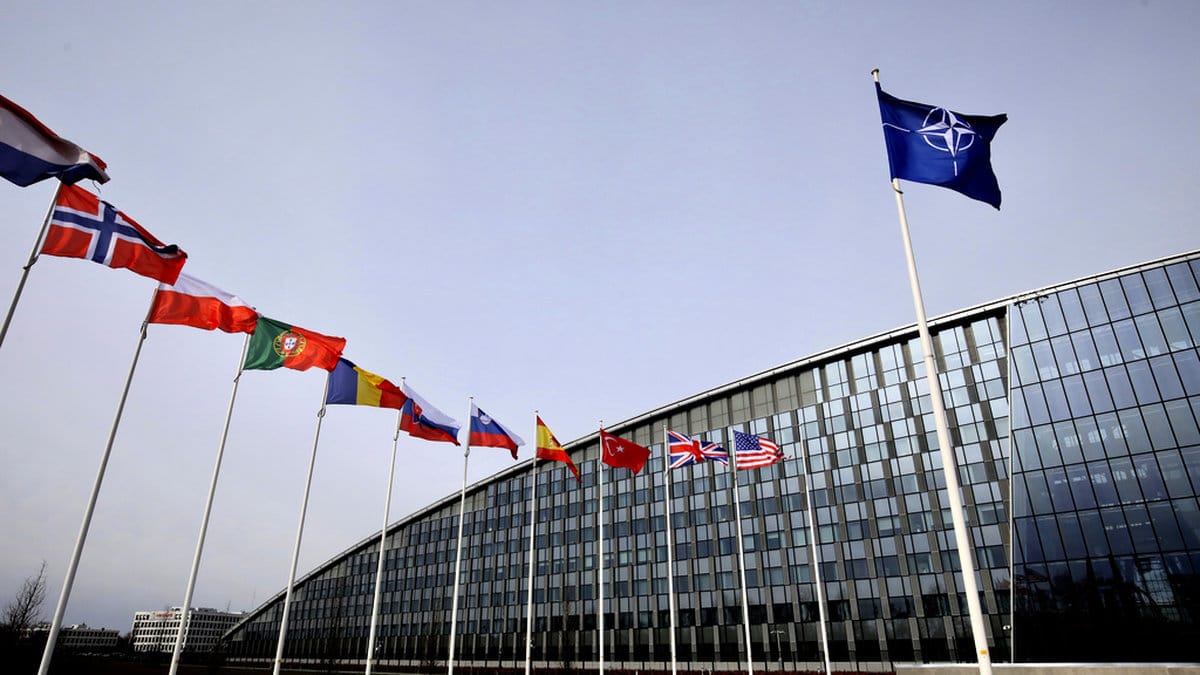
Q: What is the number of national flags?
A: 11